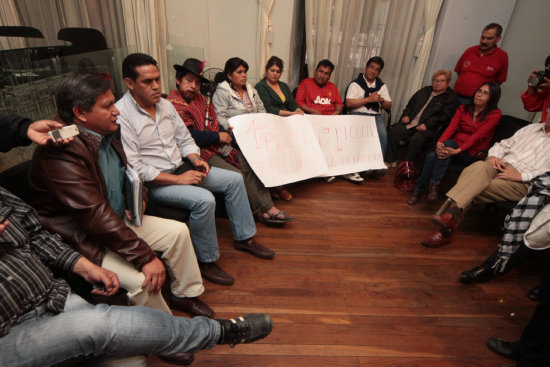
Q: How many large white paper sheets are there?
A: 2